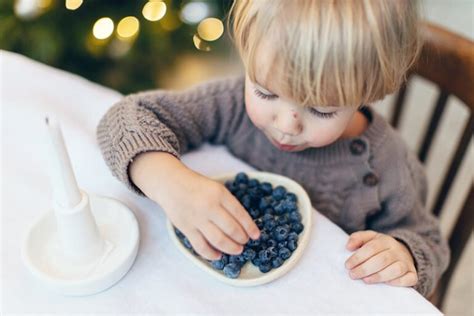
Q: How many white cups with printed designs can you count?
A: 0